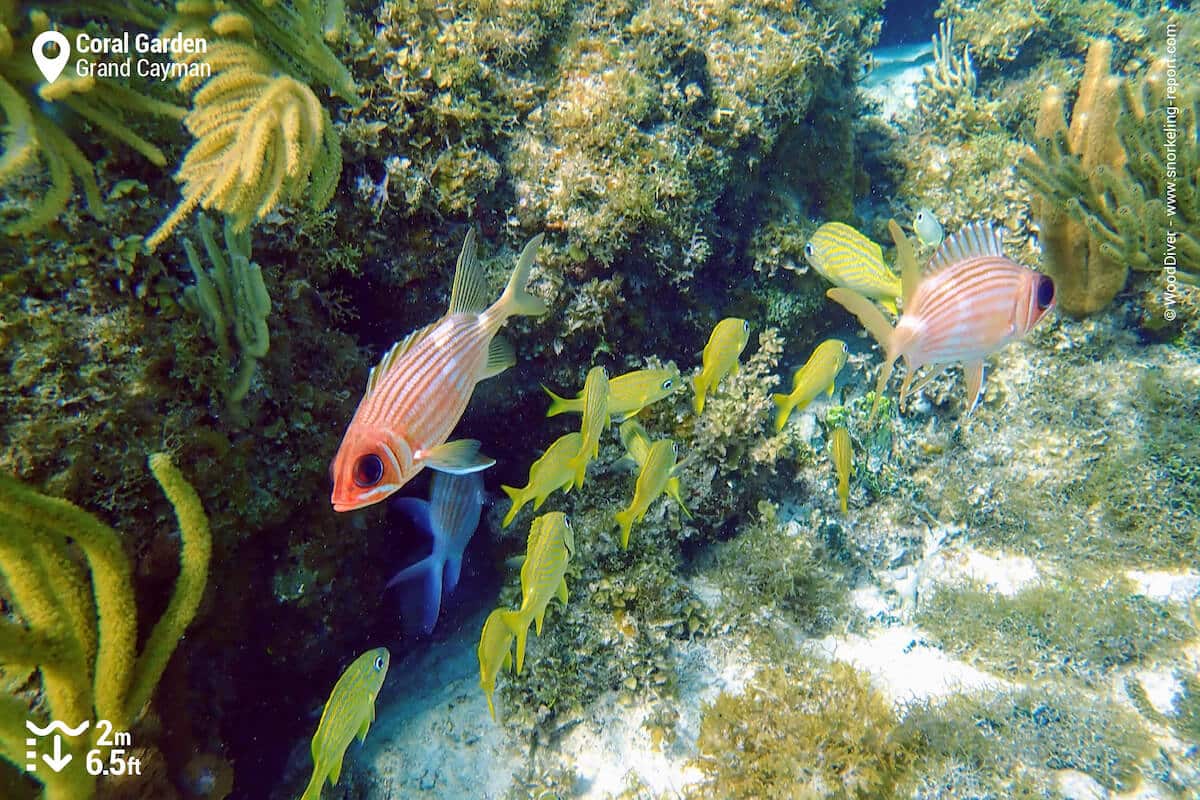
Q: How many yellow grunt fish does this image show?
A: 12